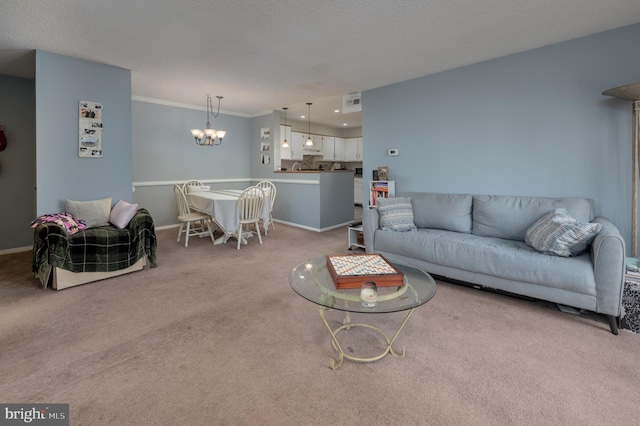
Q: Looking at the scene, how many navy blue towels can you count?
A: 0